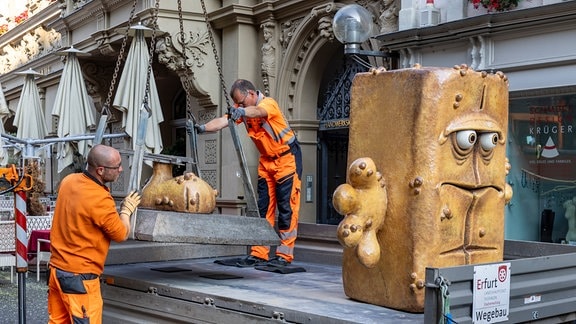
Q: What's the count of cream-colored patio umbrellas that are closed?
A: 4